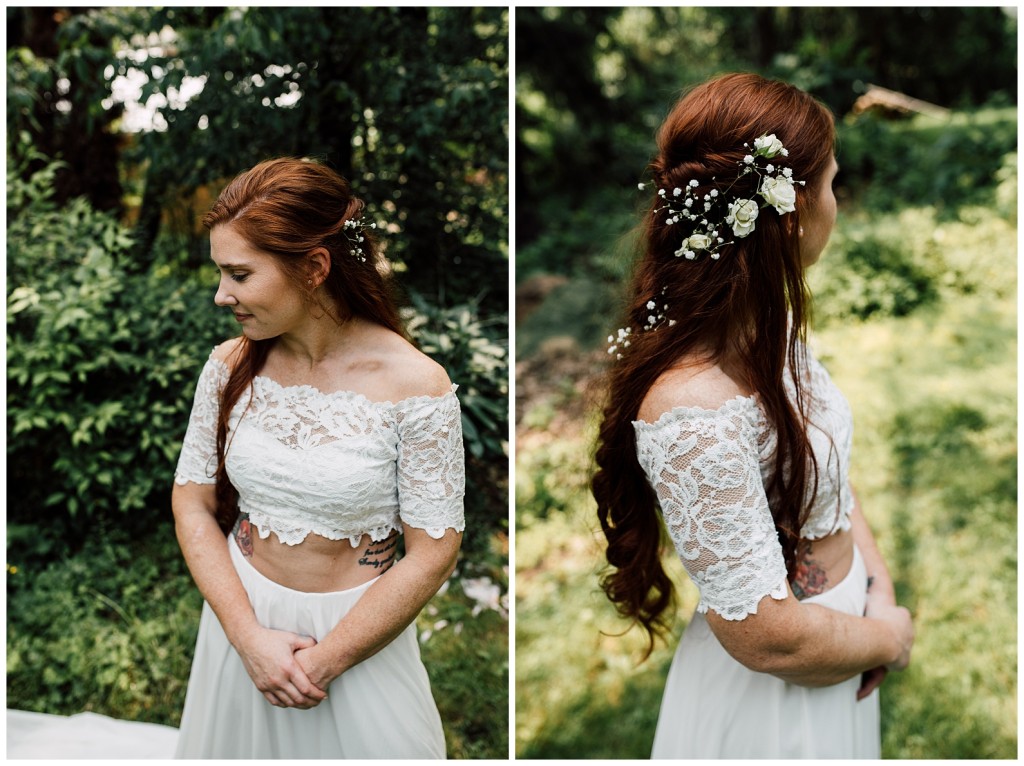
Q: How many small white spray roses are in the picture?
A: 4